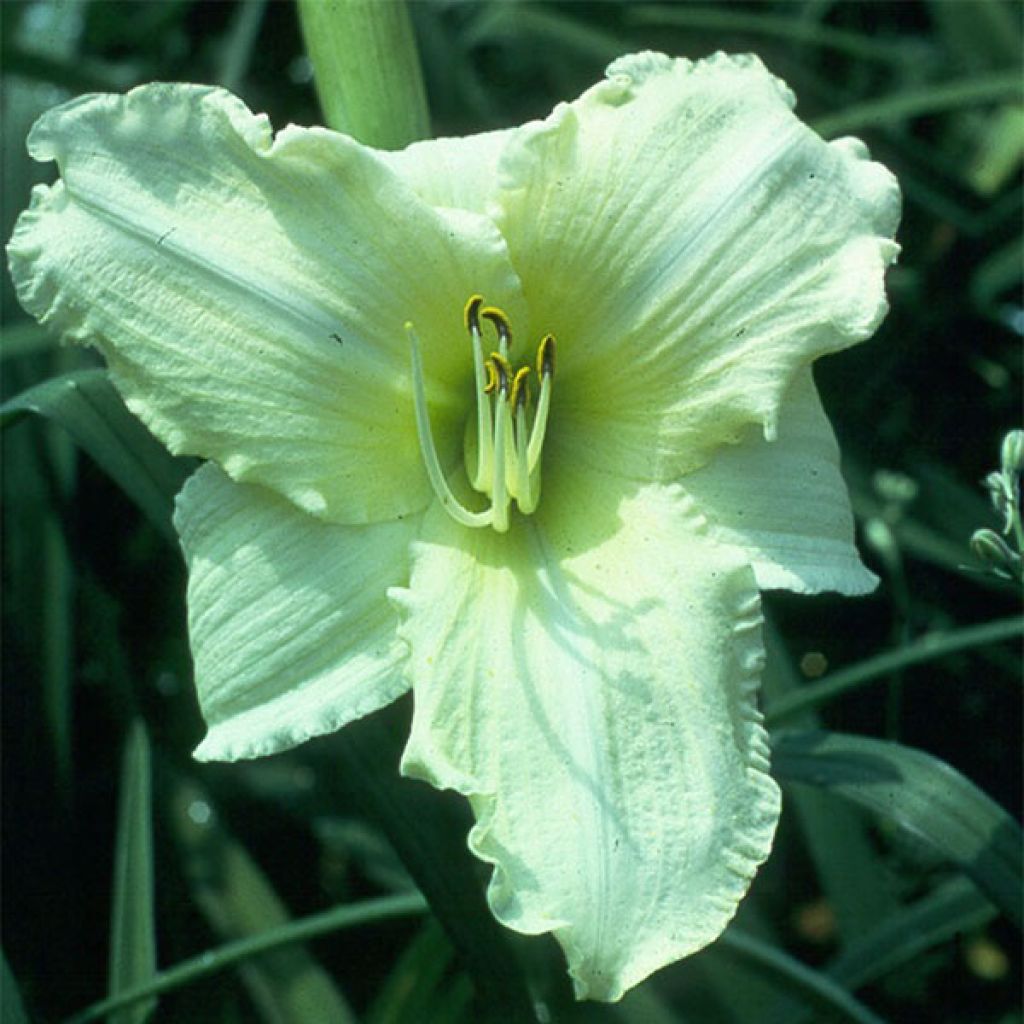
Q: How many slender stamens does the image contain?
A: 6